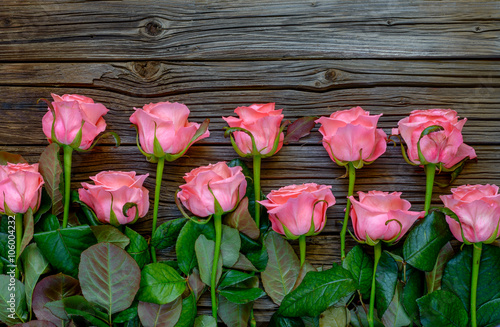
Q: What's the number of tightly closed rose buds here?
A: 0